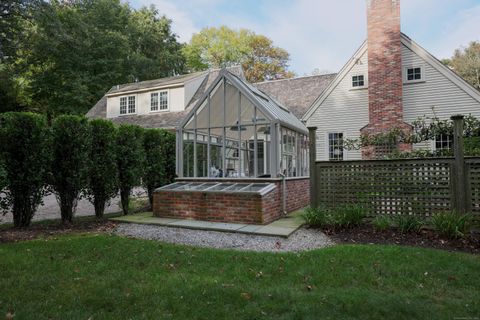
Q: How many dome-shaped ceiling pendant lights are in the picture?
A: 2